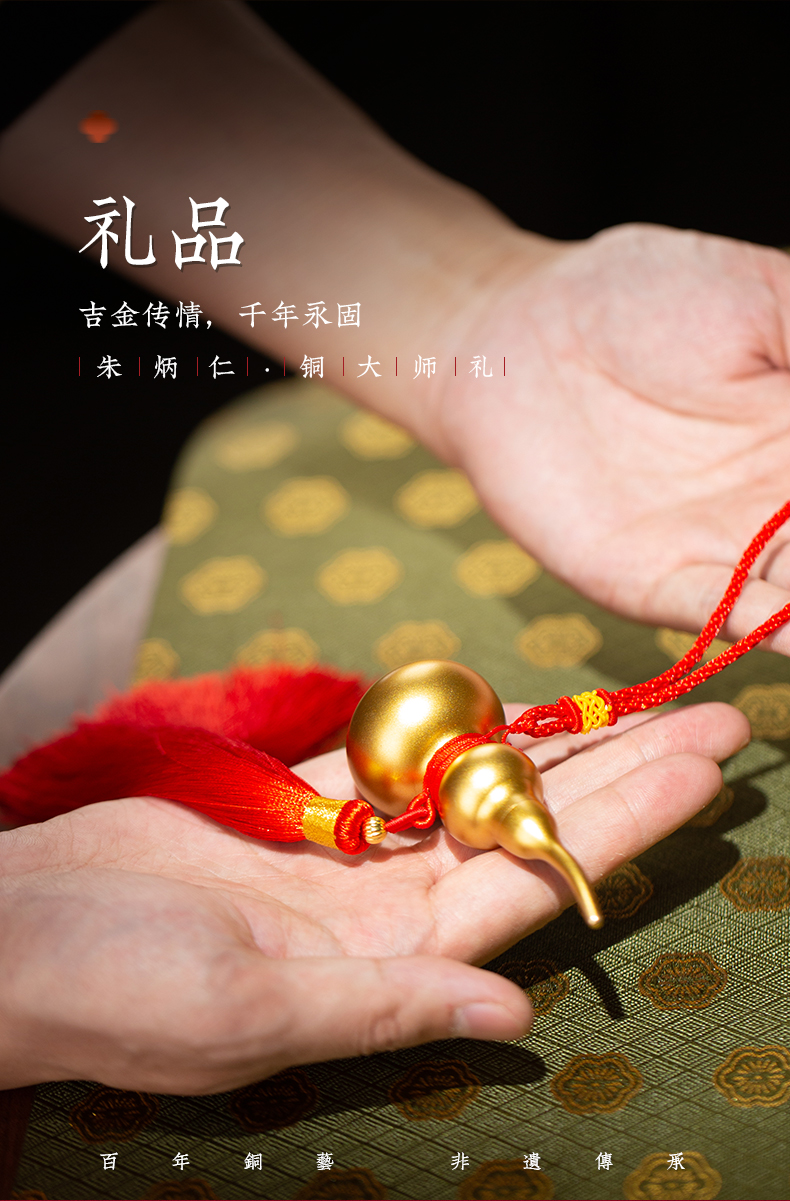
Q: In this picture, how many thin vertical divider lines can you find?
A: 9